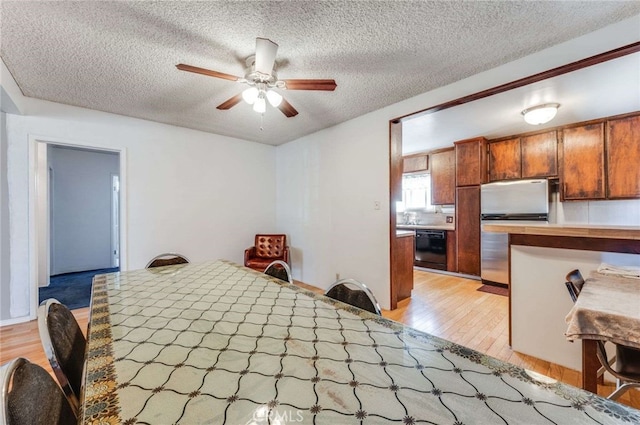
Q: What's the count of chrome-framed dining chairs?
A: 5